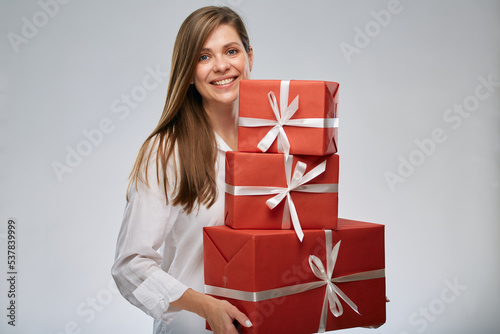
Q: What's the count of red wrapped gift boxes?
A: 3